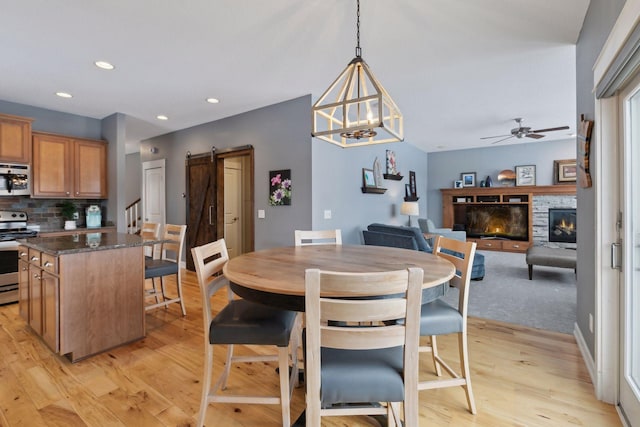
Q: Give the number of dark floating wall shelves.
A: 3